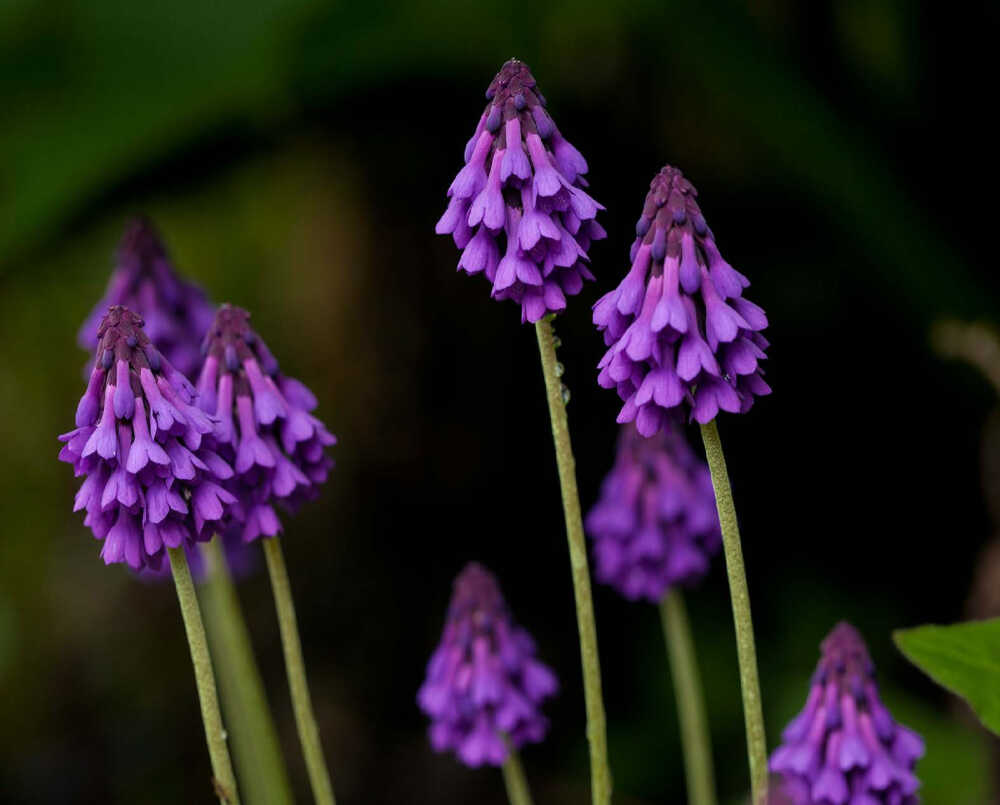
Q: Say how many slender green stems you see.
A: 7